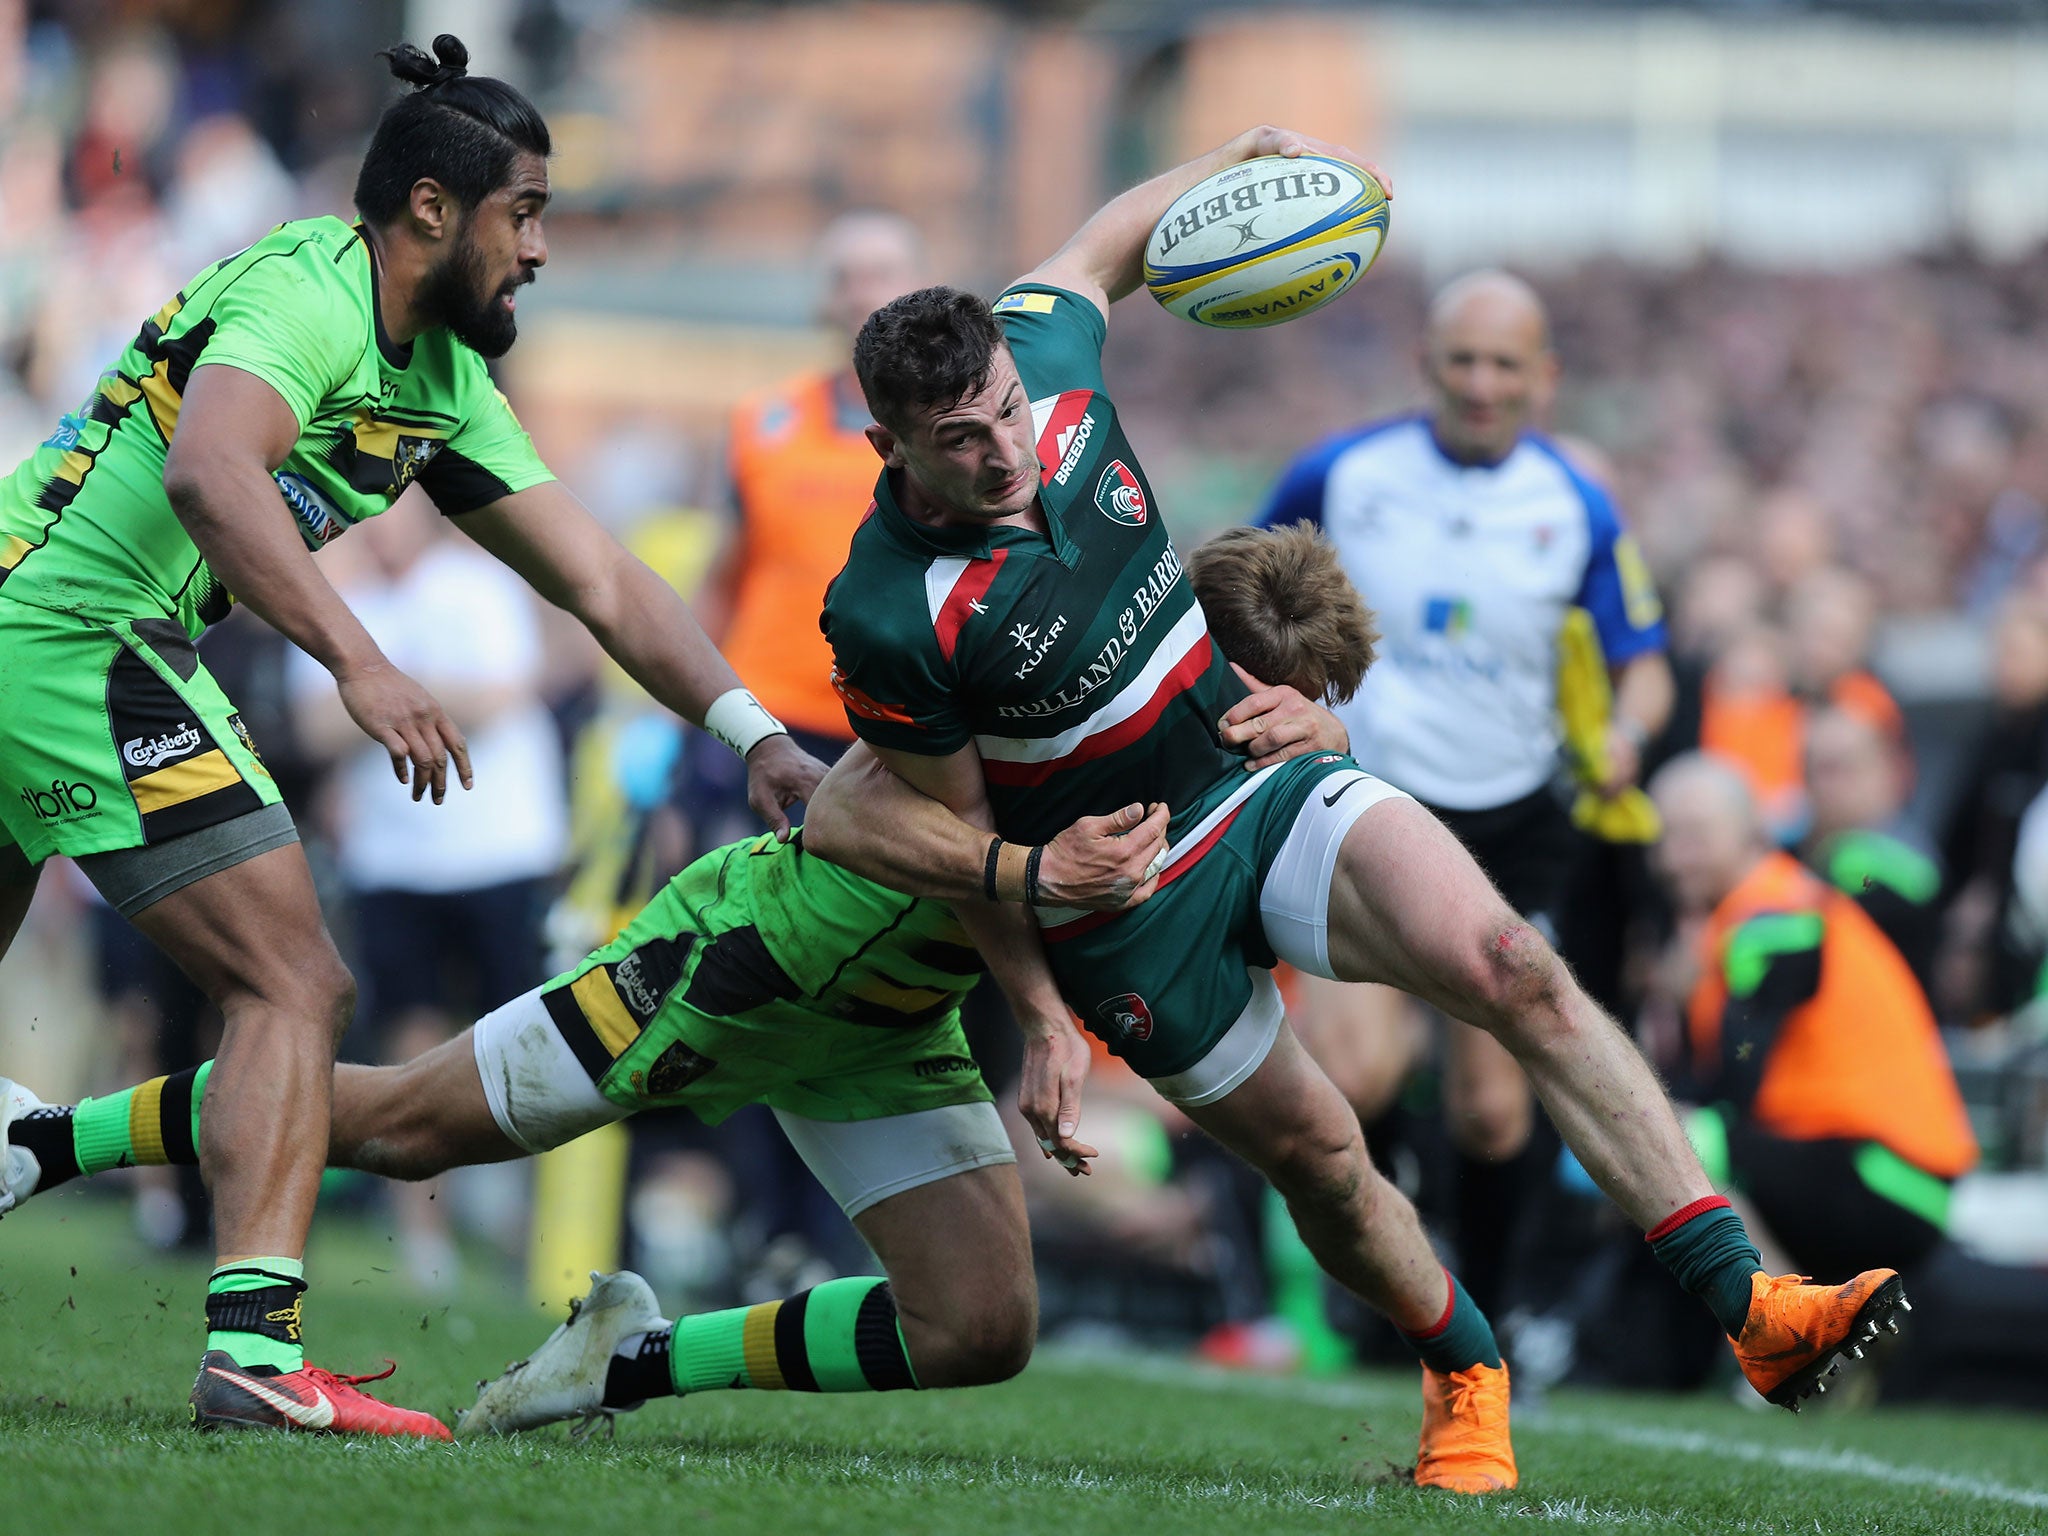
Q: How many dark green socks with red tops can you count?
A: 2